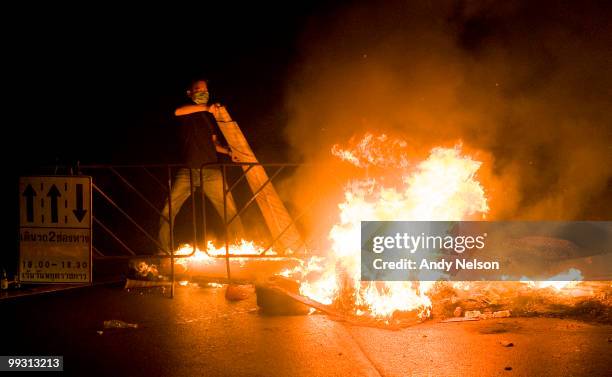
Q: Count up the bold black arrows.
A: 3